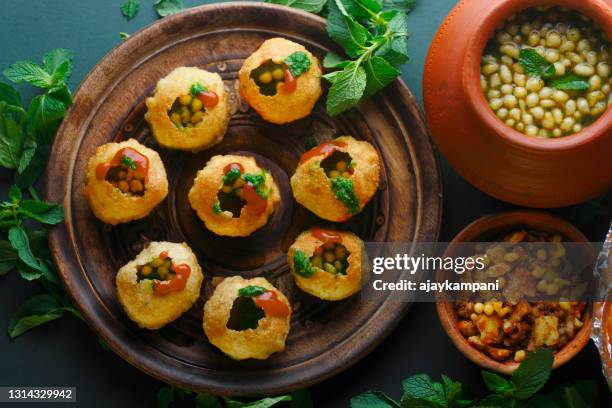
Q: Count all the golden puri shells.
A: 8